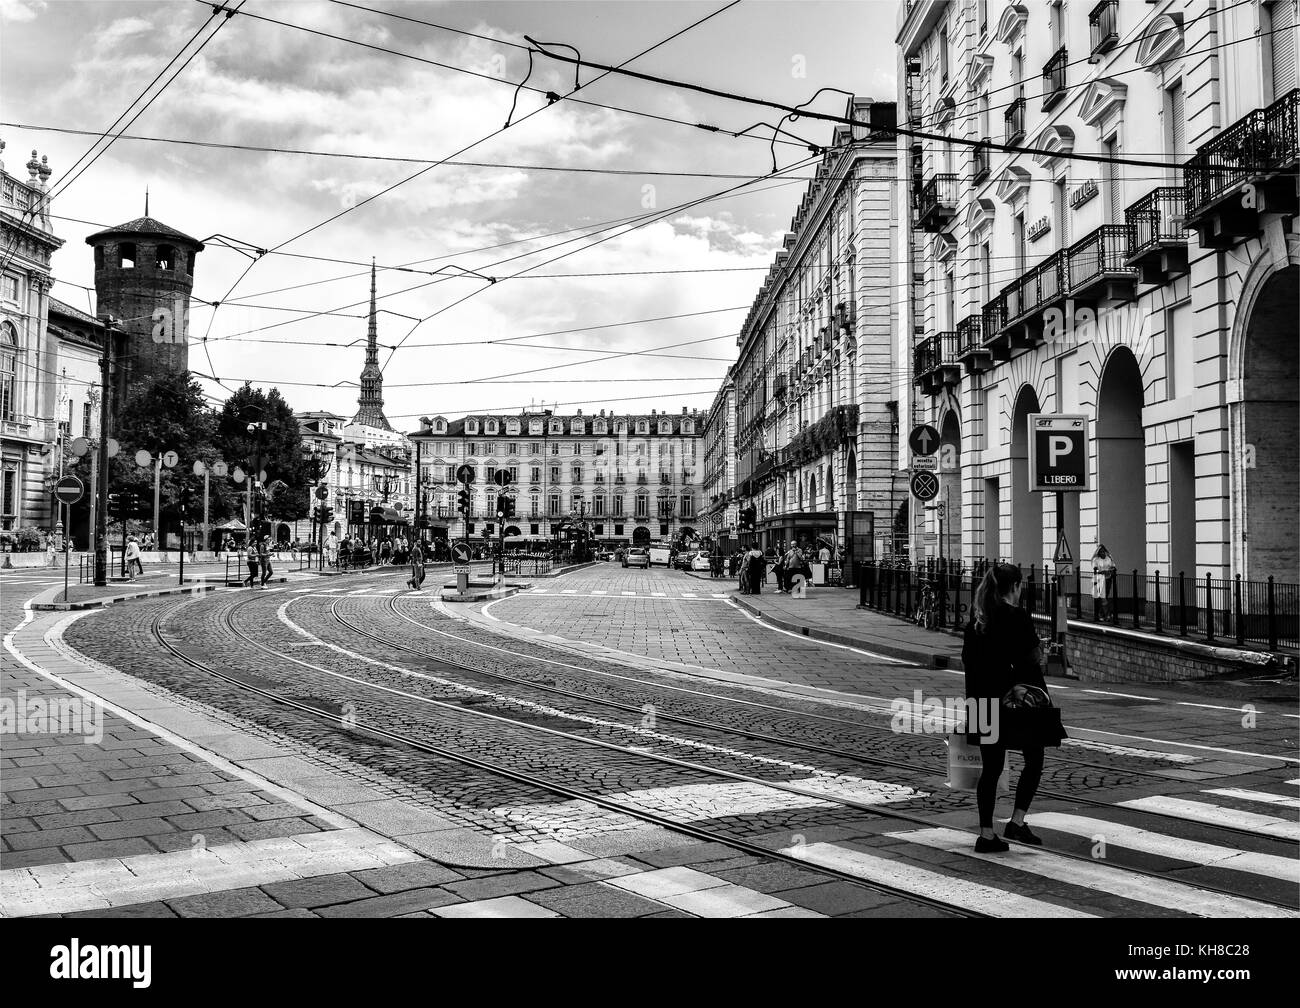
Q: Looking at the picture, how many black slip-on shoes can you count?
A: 2